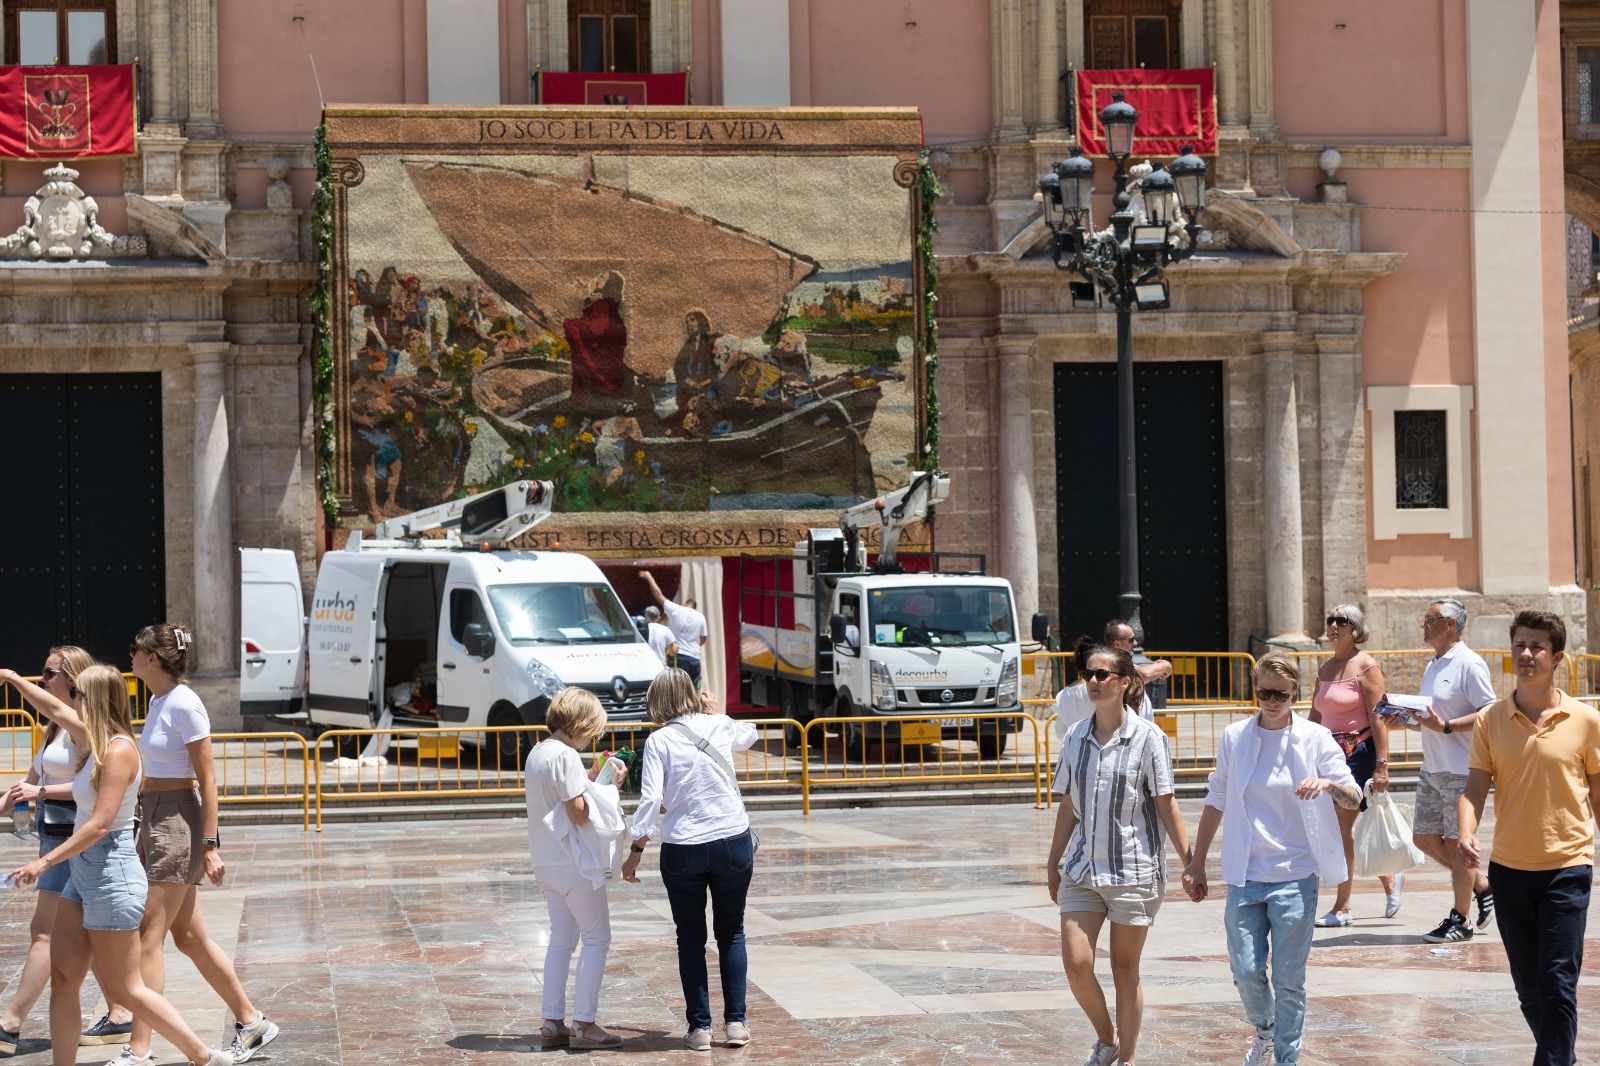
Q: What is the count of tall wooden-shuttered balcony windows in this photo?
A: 3